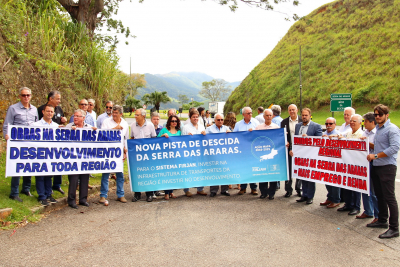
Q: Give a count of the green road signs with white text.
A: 1